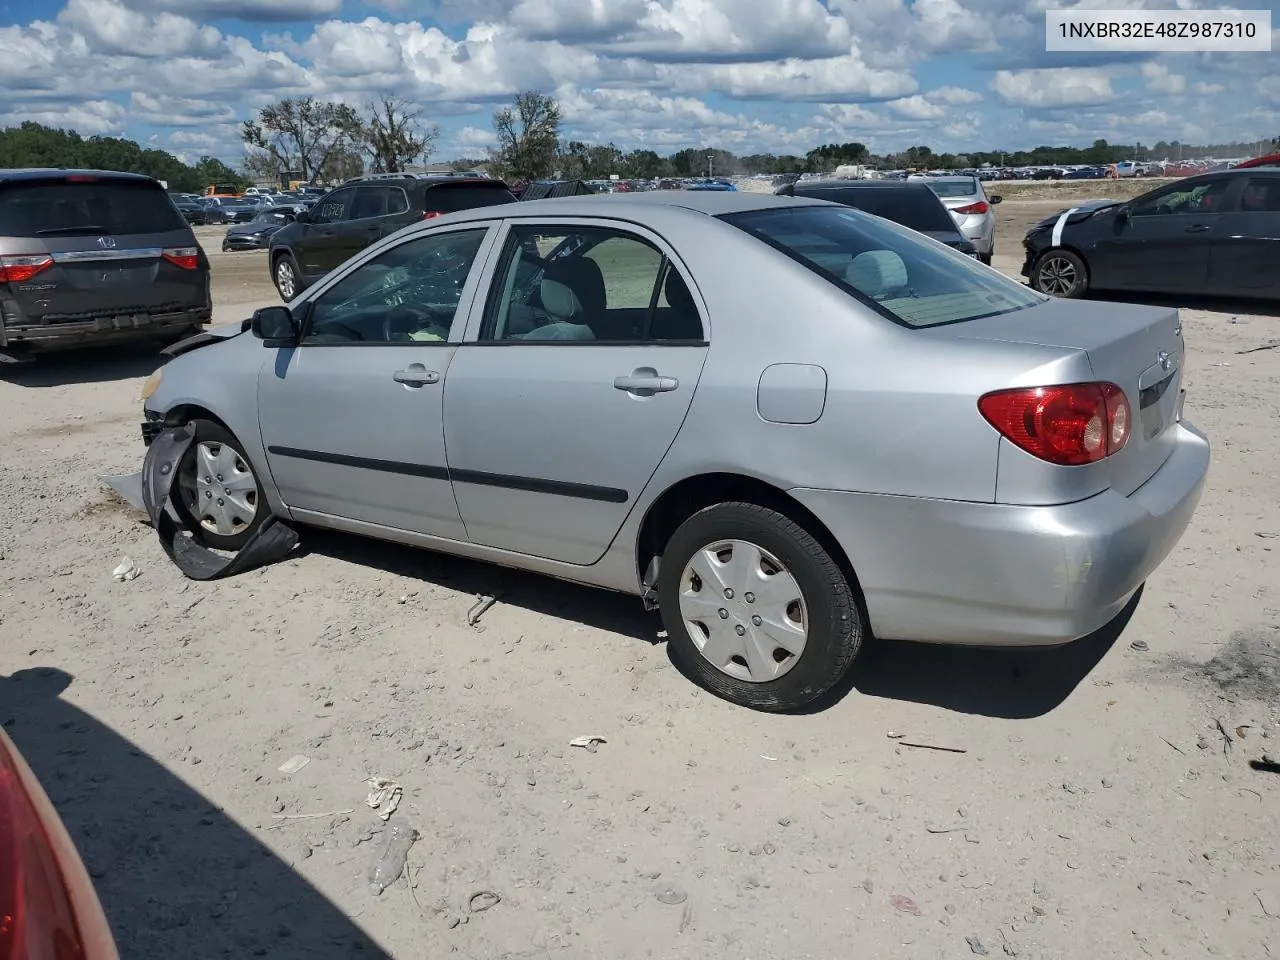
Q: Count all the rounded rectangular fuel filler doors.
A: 1